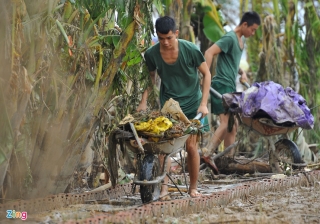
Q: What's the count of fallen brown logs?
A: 1